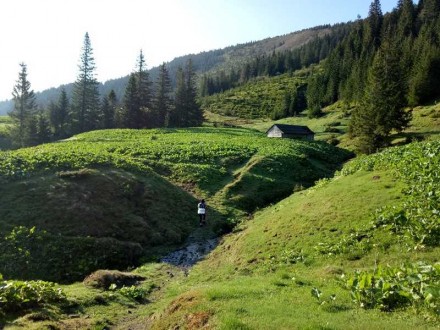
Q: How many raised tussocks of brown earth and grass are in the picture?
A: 1